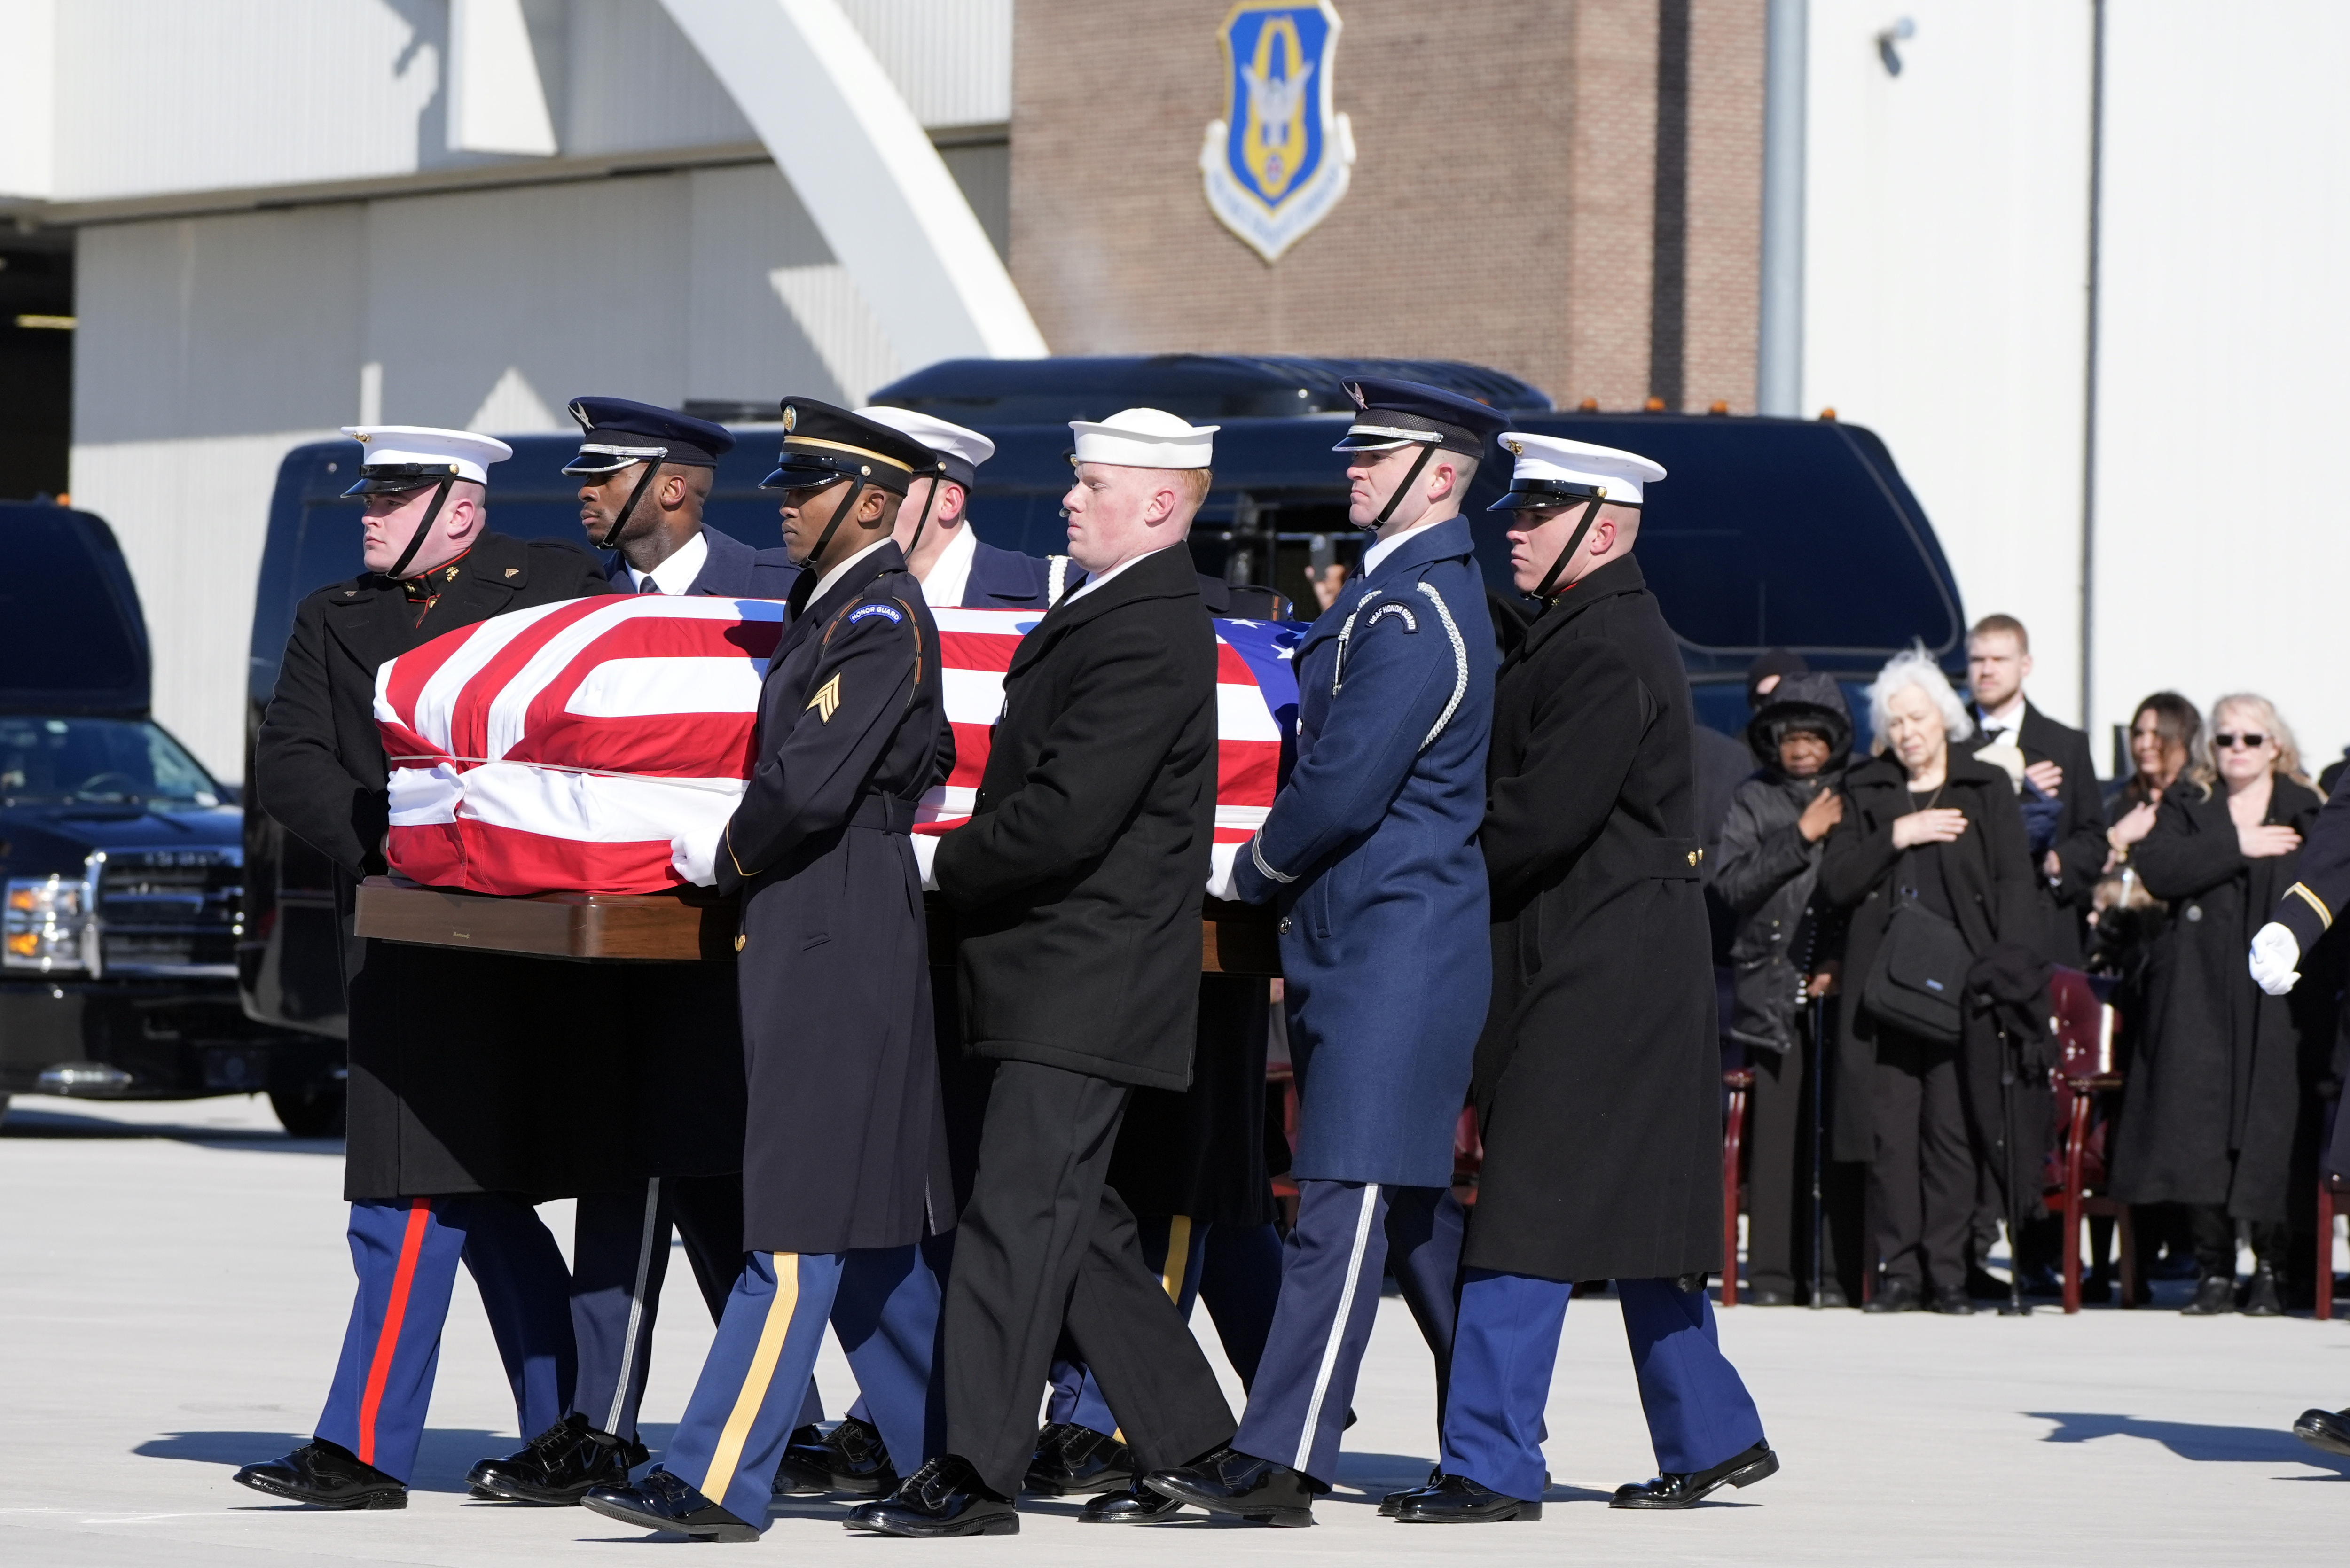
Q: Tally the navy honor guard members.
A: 1